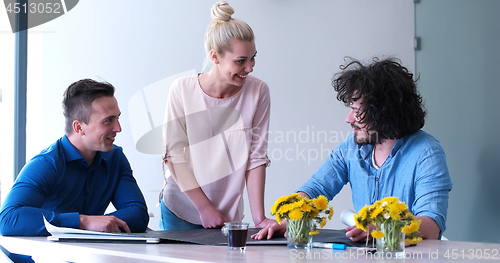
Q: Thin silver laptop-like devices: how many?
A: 1